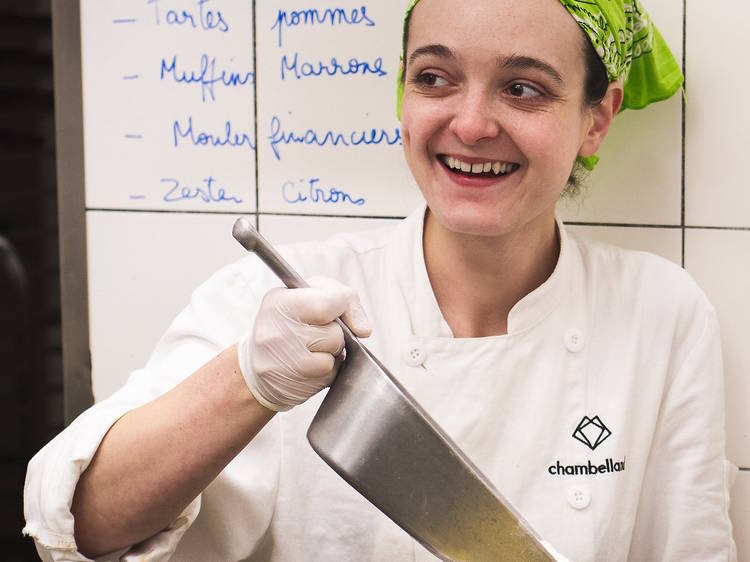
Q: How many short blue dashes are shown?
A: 4